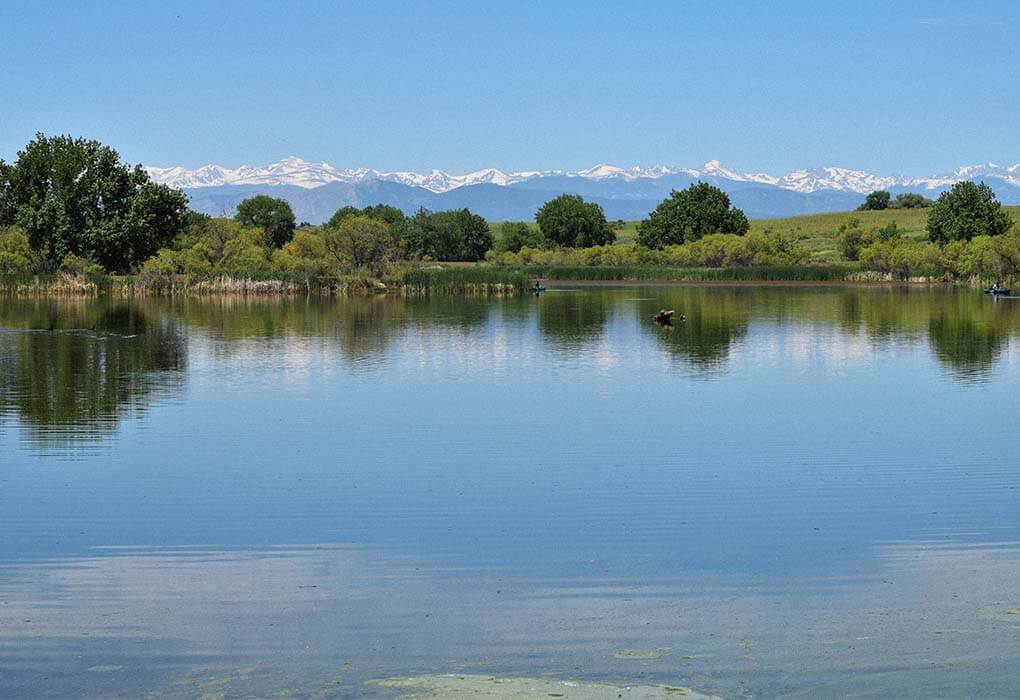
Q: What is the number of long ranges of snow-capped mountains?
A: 1